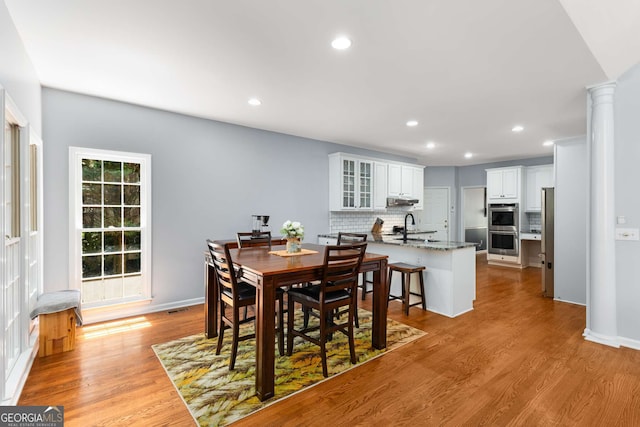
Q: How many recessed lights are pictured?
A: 7